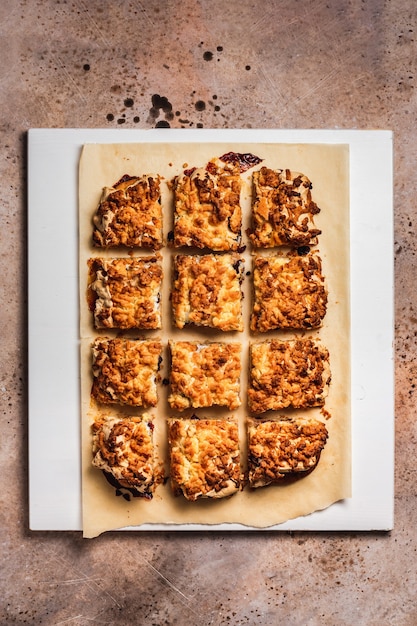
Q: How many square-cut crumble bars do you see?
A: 12